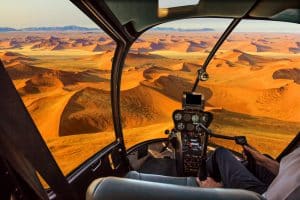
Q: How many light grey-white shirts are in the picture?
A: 1